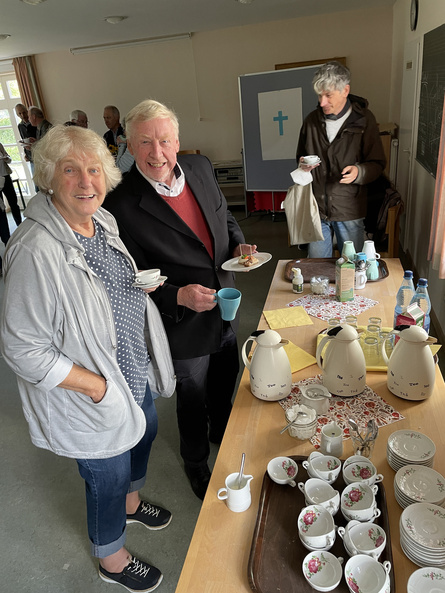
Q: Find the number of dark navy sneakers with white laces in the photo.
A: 2